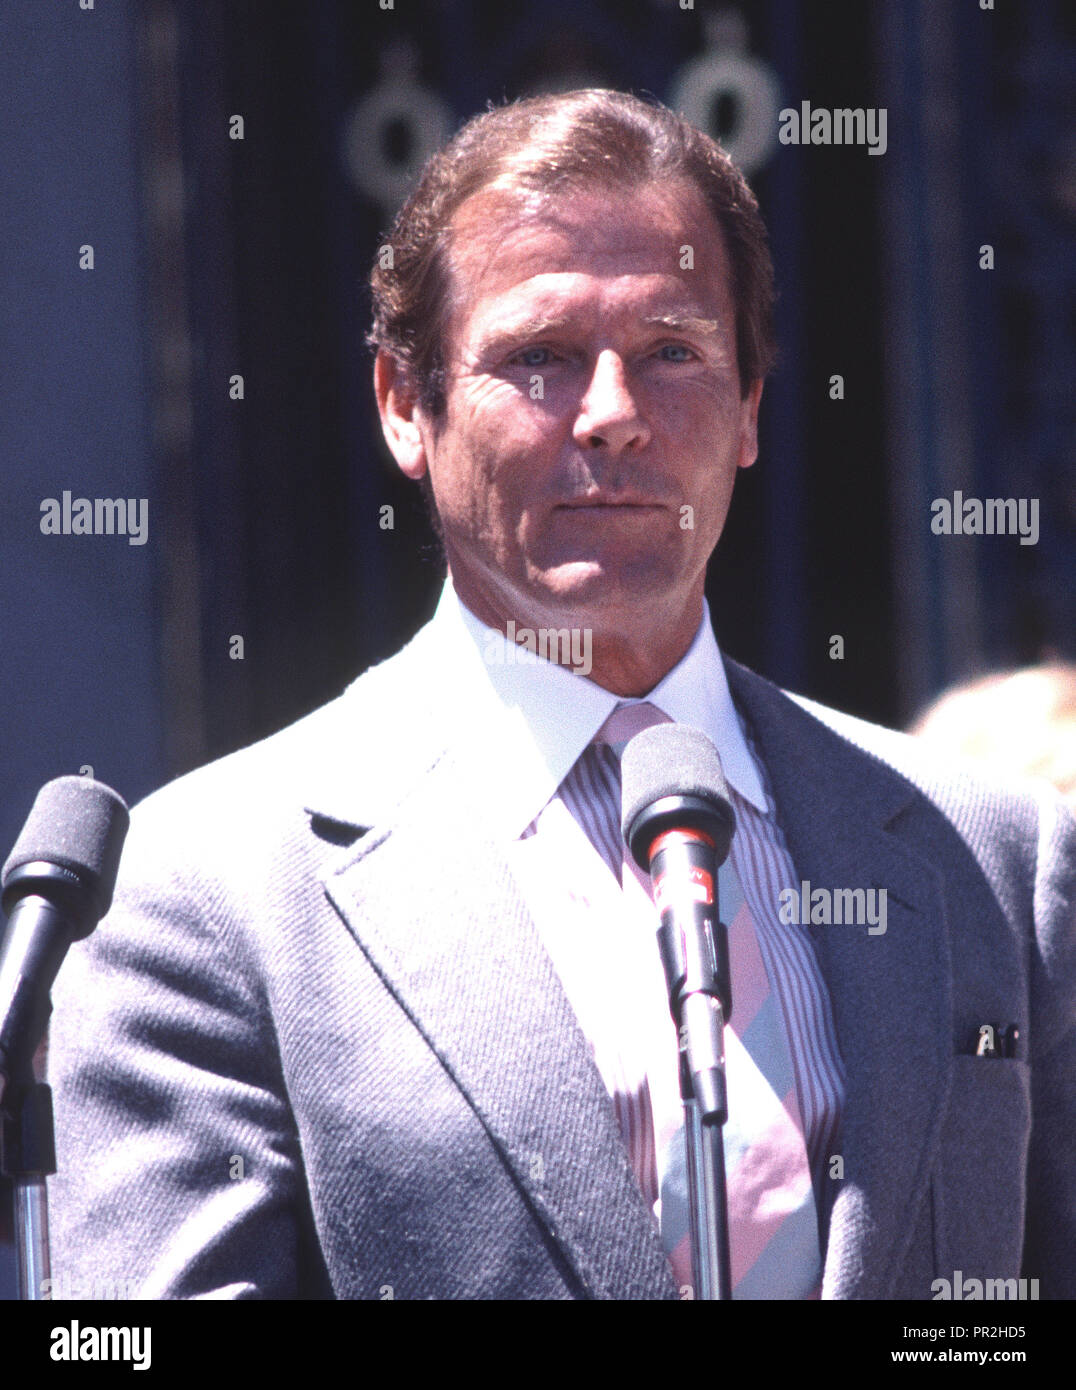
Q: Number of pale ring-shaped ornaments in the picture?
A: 2